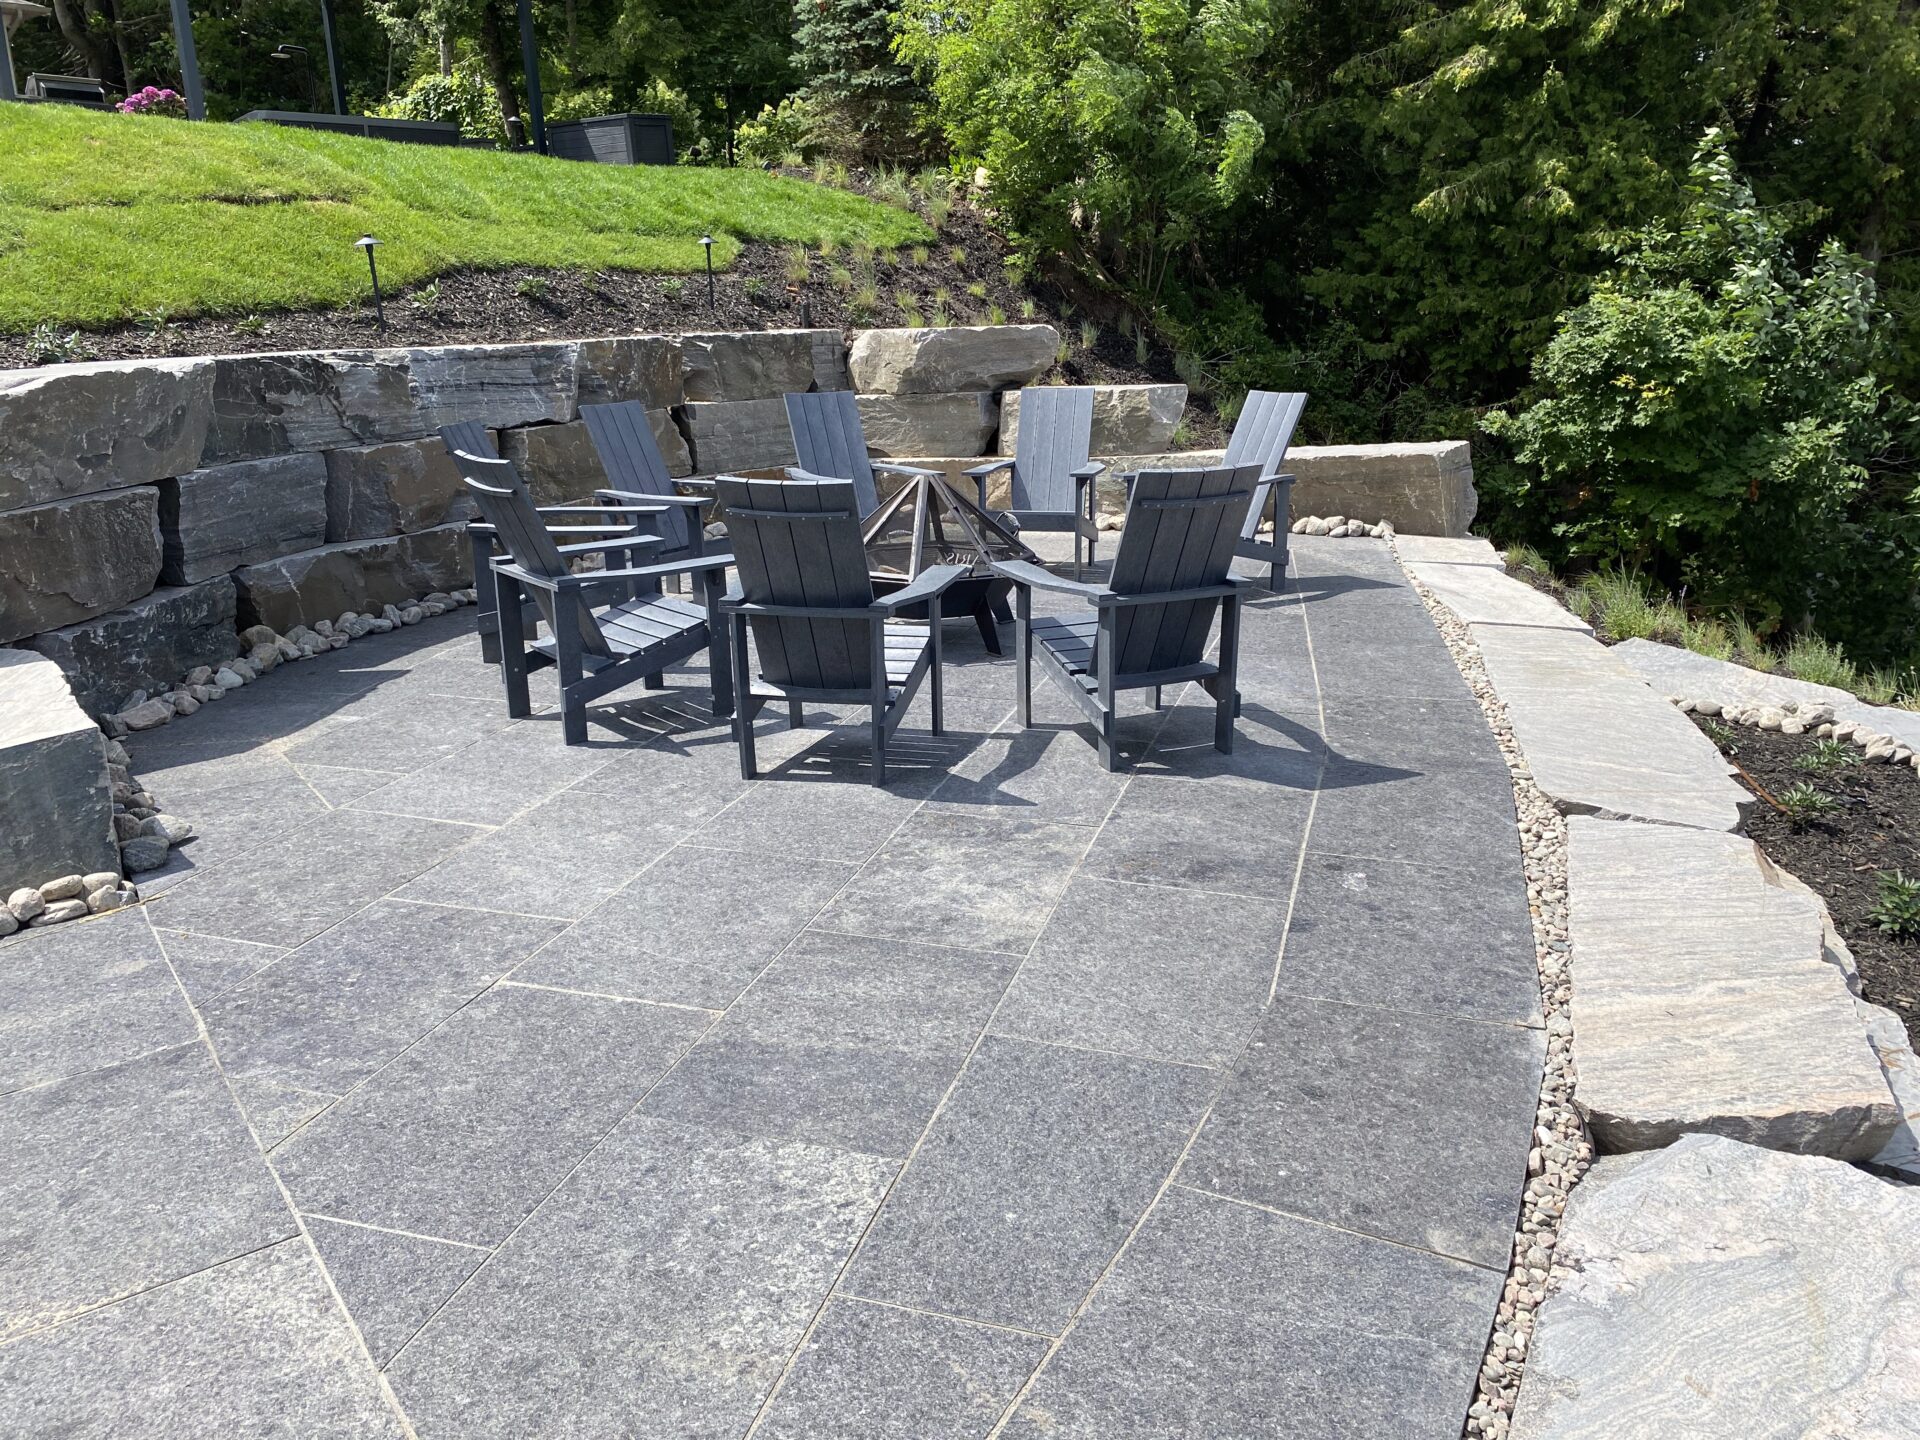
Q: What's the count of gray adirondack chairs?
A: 8